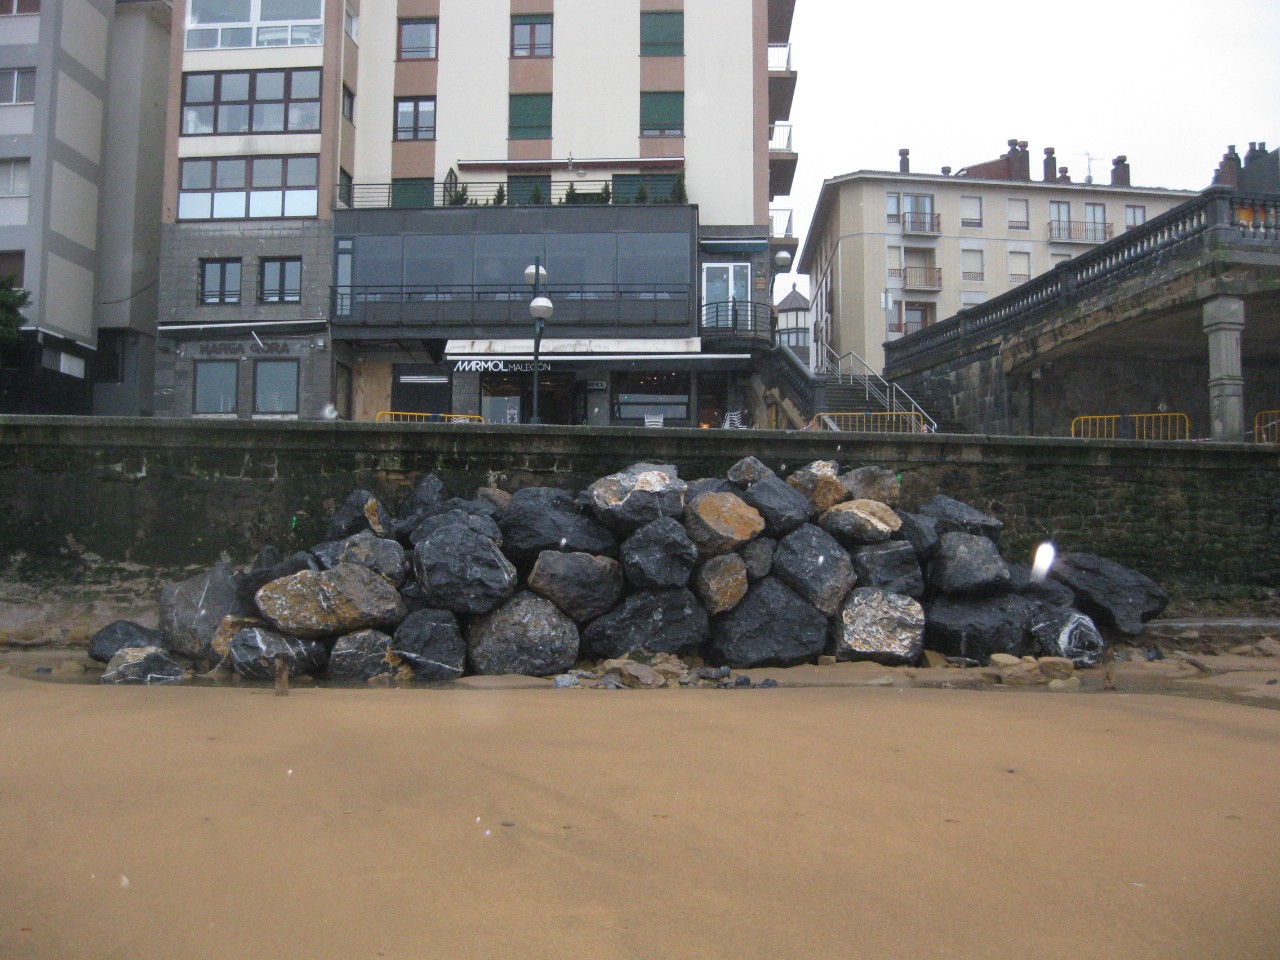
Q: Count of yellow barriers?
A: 4